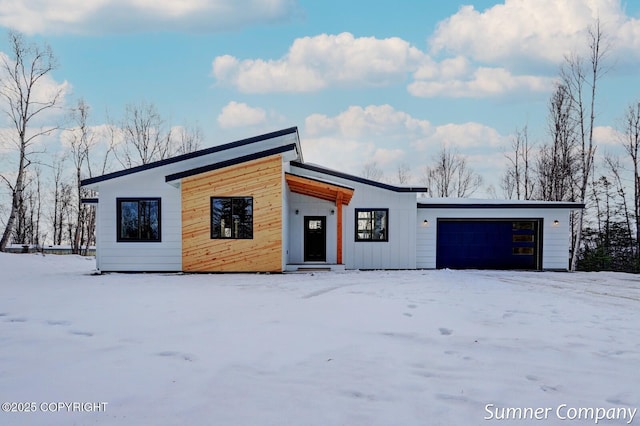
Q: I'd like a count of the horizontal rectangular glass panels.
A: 3